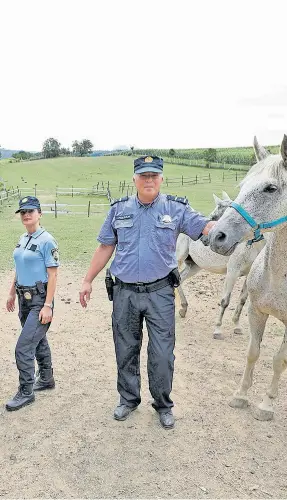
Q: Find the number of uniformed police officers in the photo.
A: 2